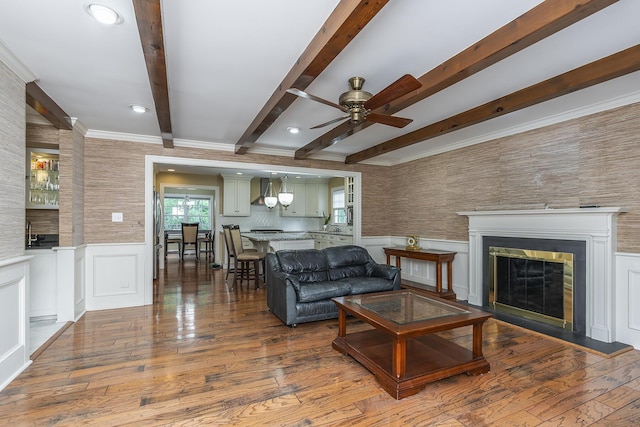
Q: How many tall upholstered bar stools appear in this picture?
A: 2